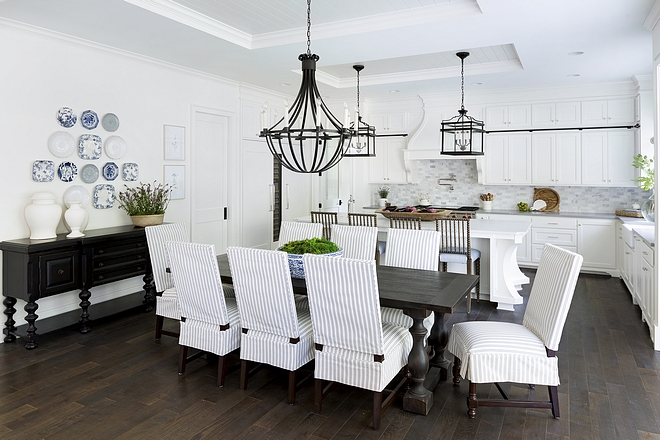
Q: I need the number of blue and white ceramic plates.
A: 8